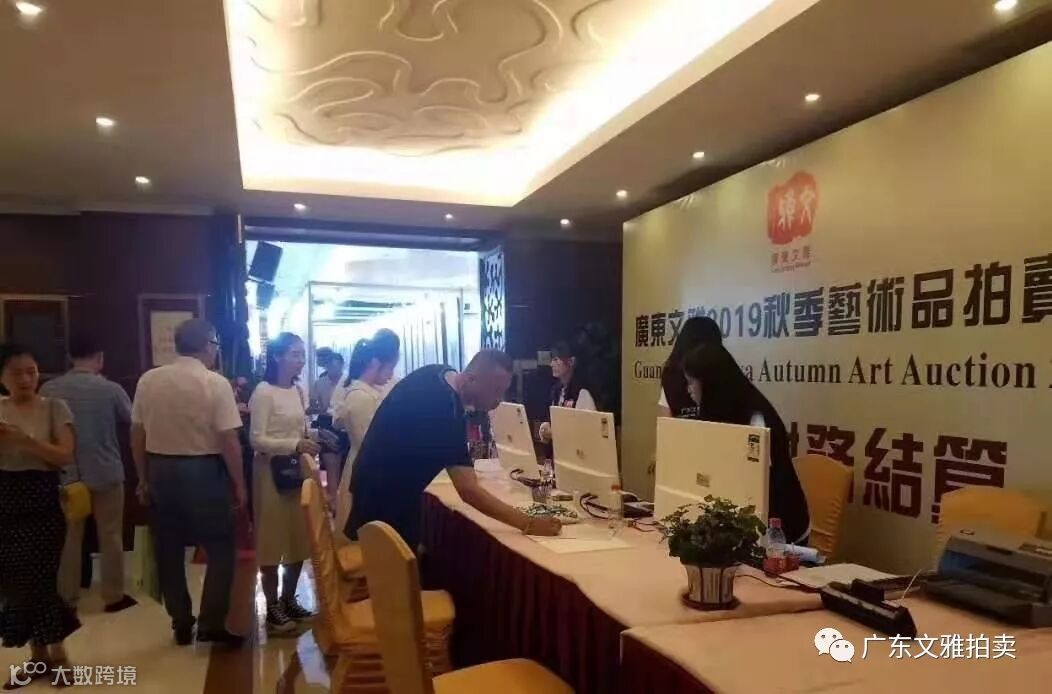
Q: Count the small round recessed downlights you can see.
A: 10